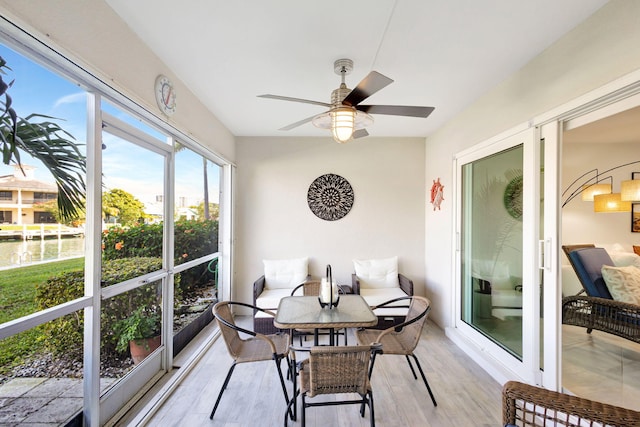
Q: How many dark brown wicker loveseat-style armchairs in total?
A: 2